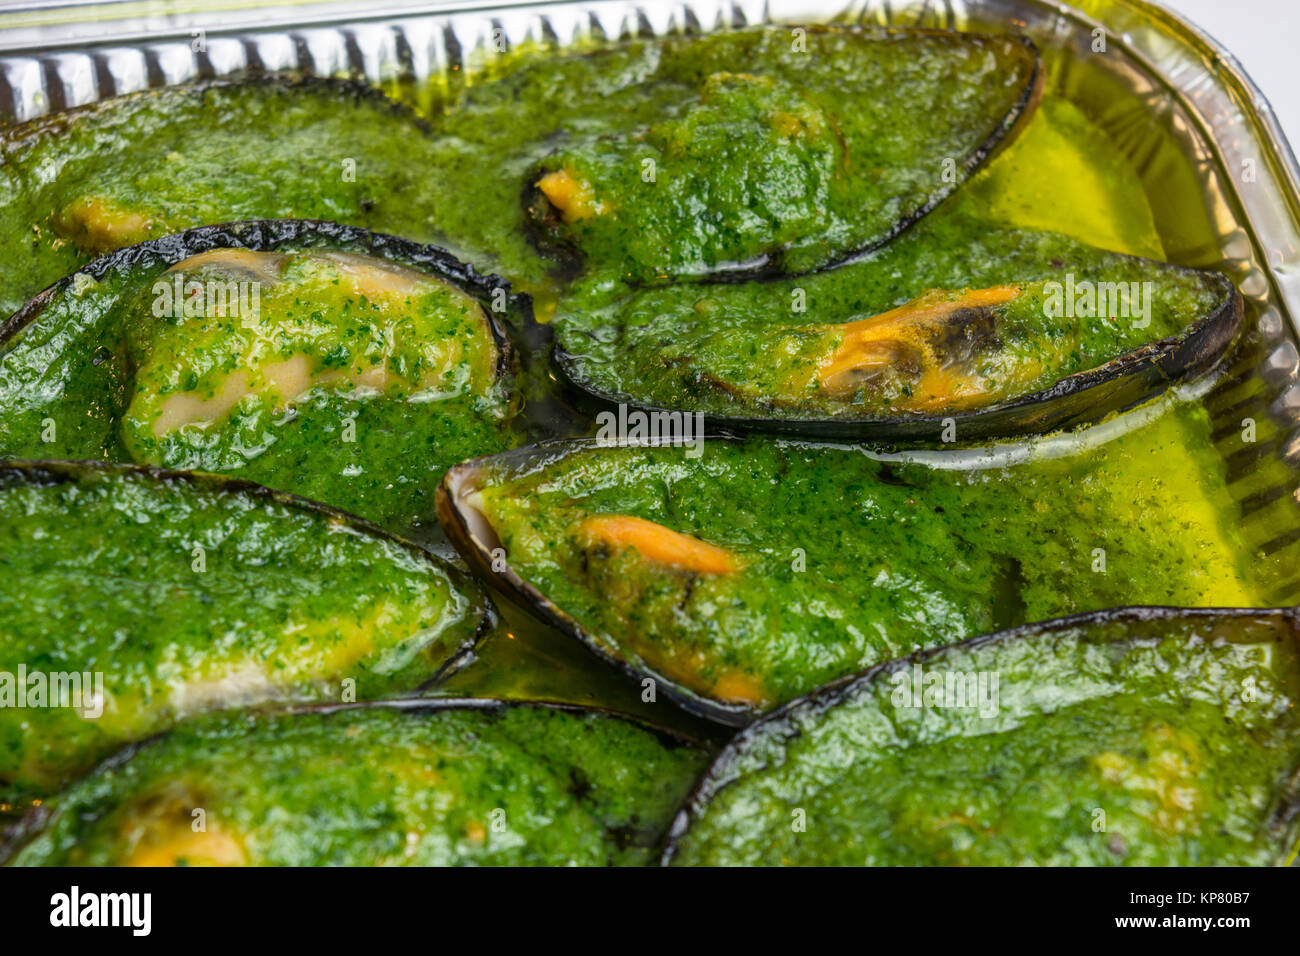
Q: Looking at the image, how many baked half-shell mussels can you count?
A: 8